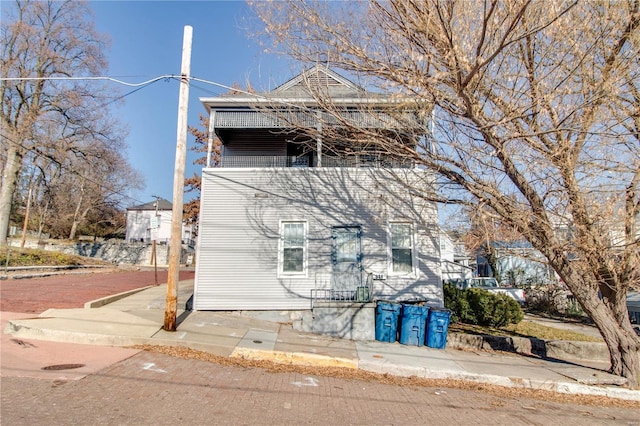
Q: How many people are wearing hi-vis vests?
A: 0